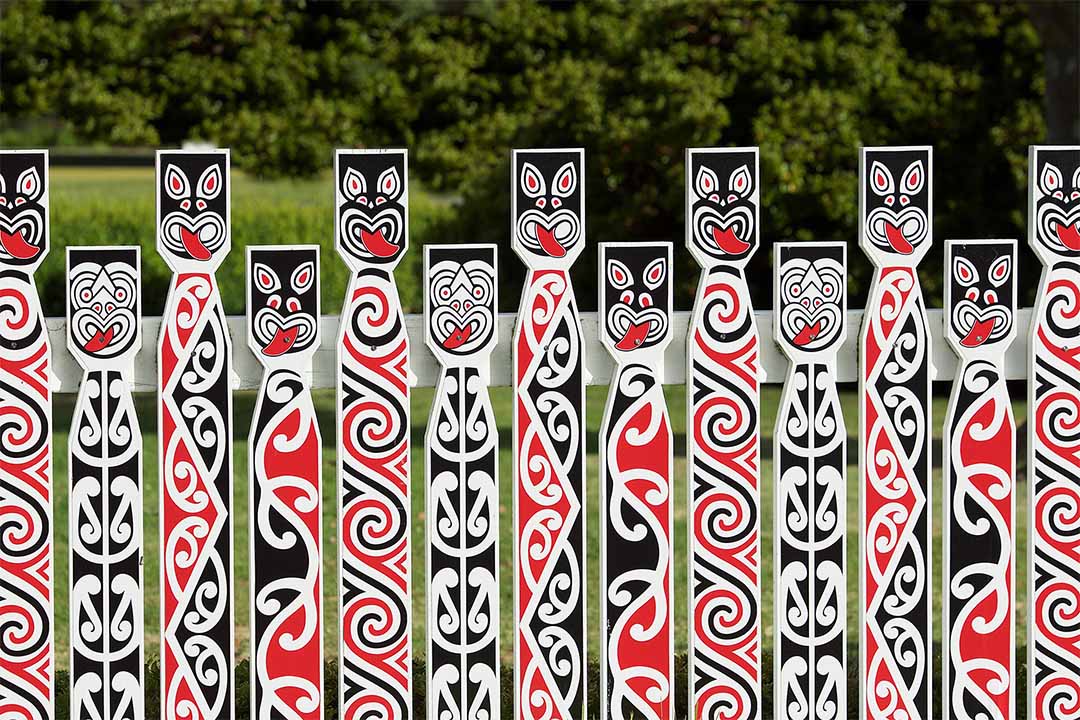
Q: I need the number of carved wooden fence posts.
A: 13